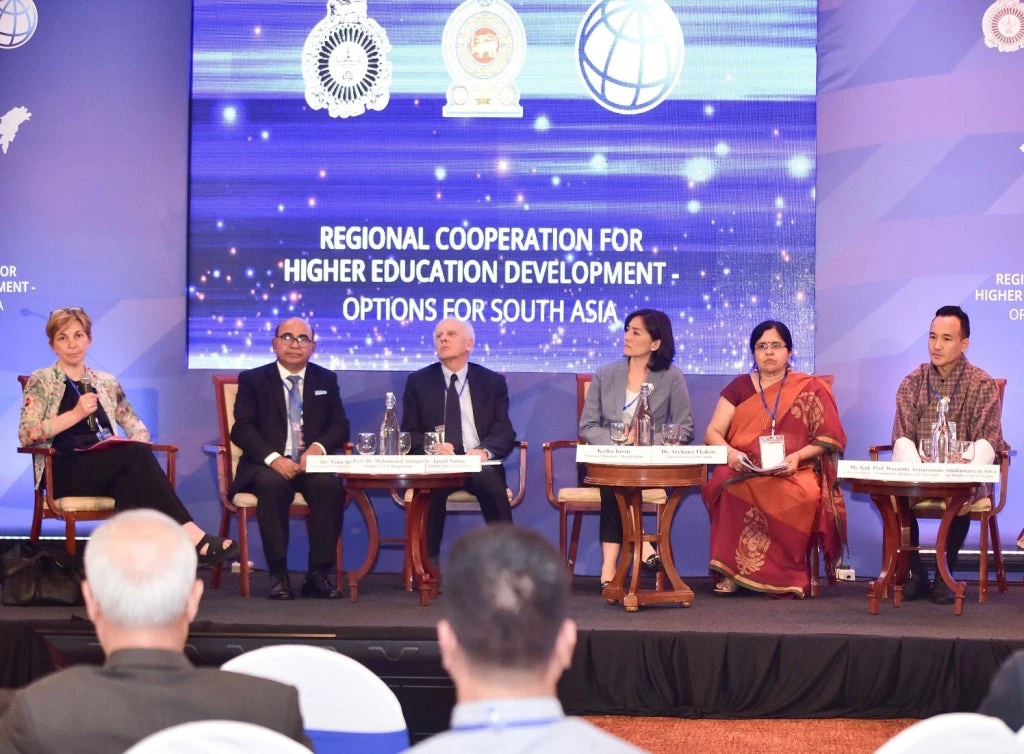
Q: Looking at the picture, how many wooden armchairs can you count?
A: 6